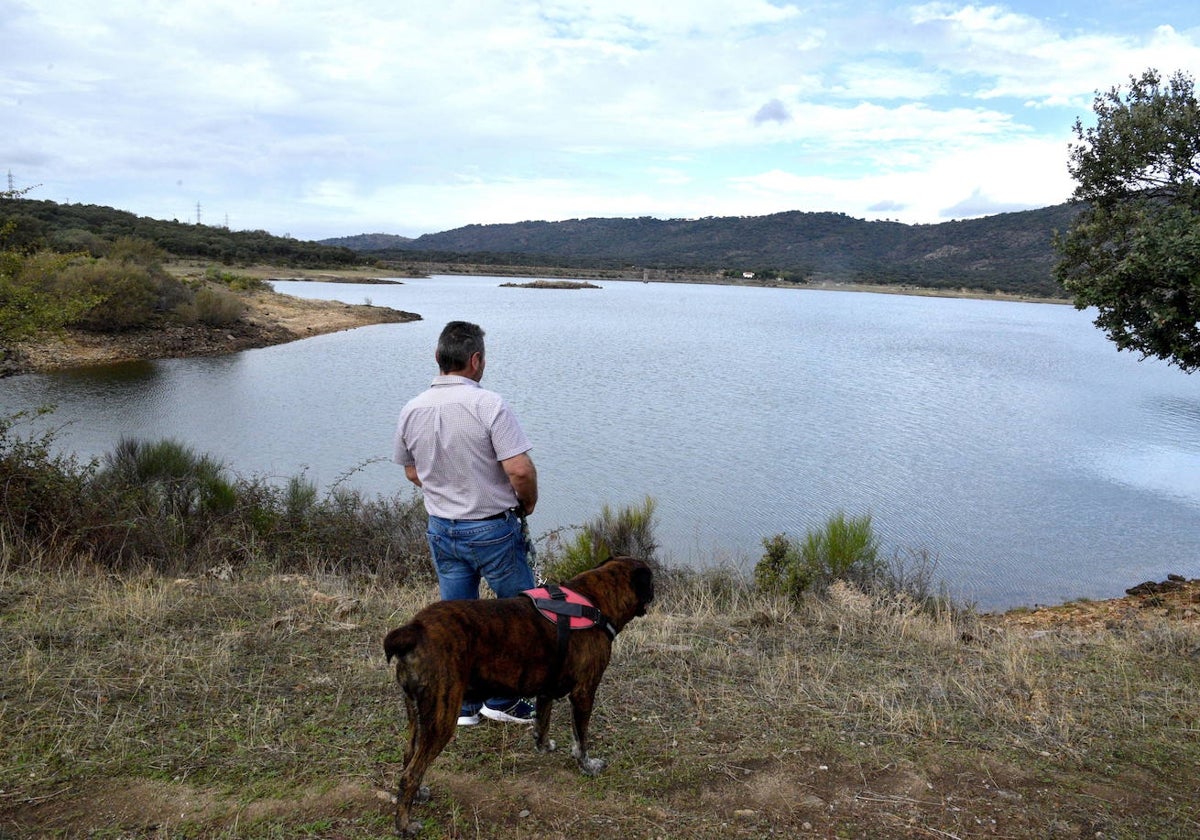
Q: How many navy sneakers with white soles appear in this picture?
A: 2